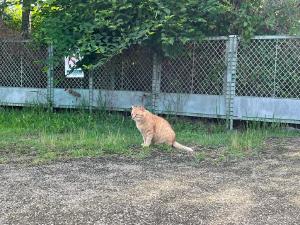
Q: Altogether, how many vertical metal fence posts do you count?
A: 4